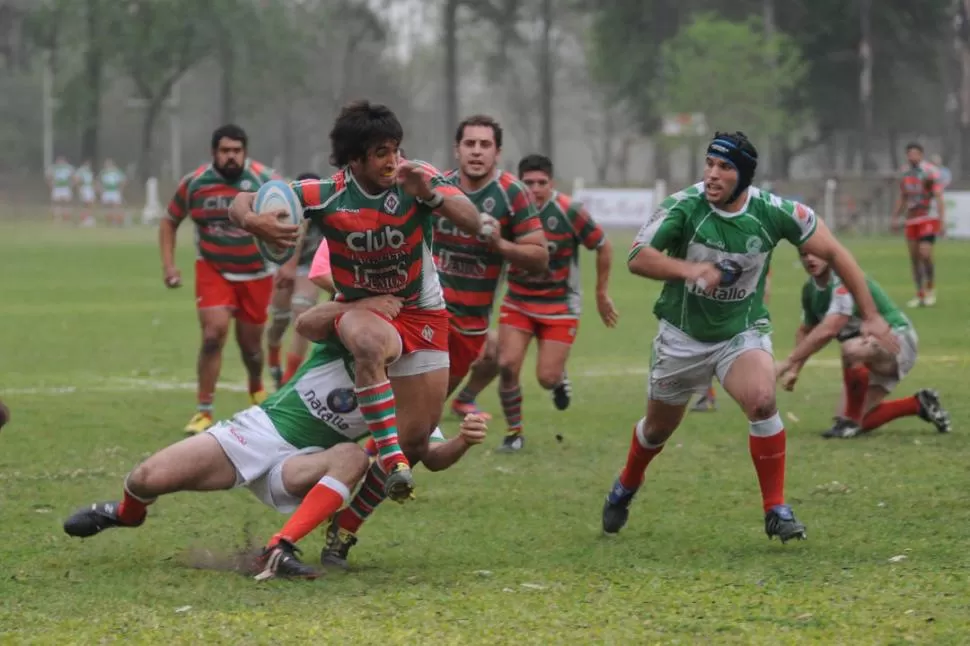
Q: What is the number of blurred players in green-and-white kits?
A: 3